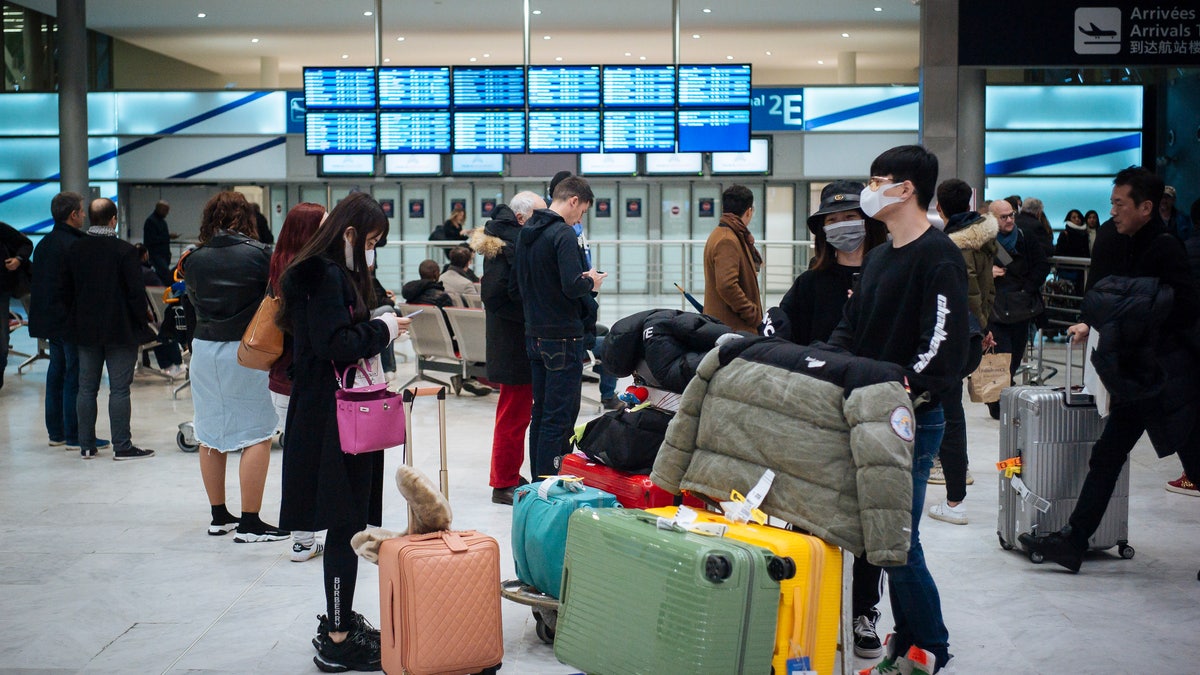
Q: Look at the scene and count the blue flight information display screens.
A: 12